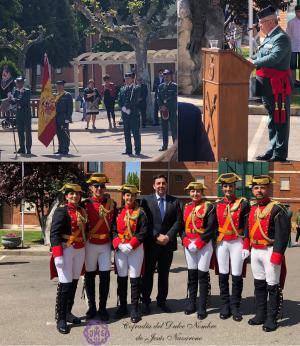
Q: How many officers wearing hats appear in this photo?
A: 11